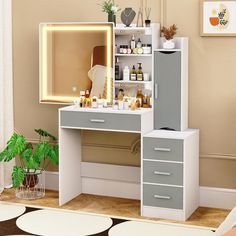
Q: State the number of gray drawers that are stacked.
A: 3